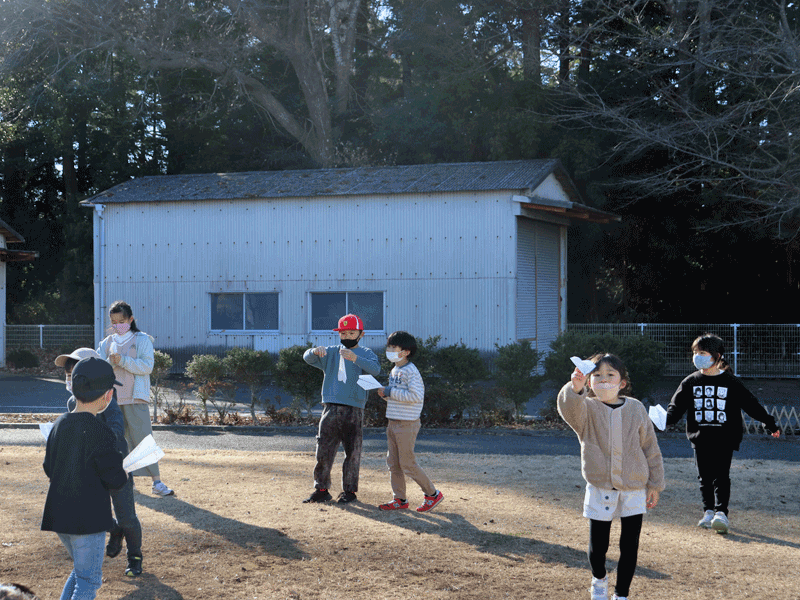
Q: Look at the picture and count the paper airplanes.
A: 6